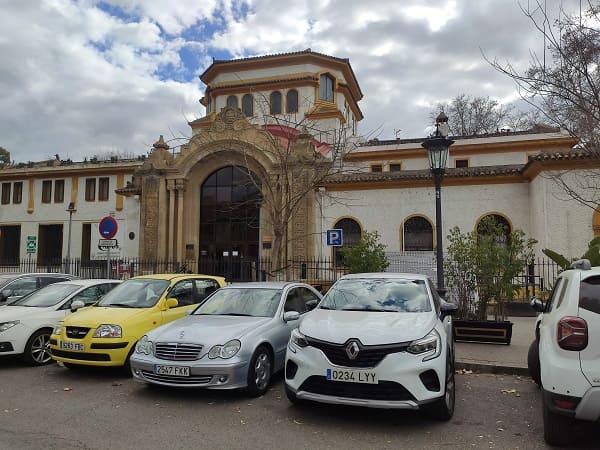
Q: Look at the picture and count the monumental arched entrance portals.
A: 1